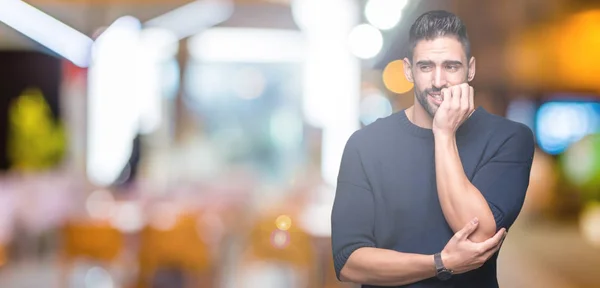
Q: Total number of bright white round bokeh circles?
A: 2